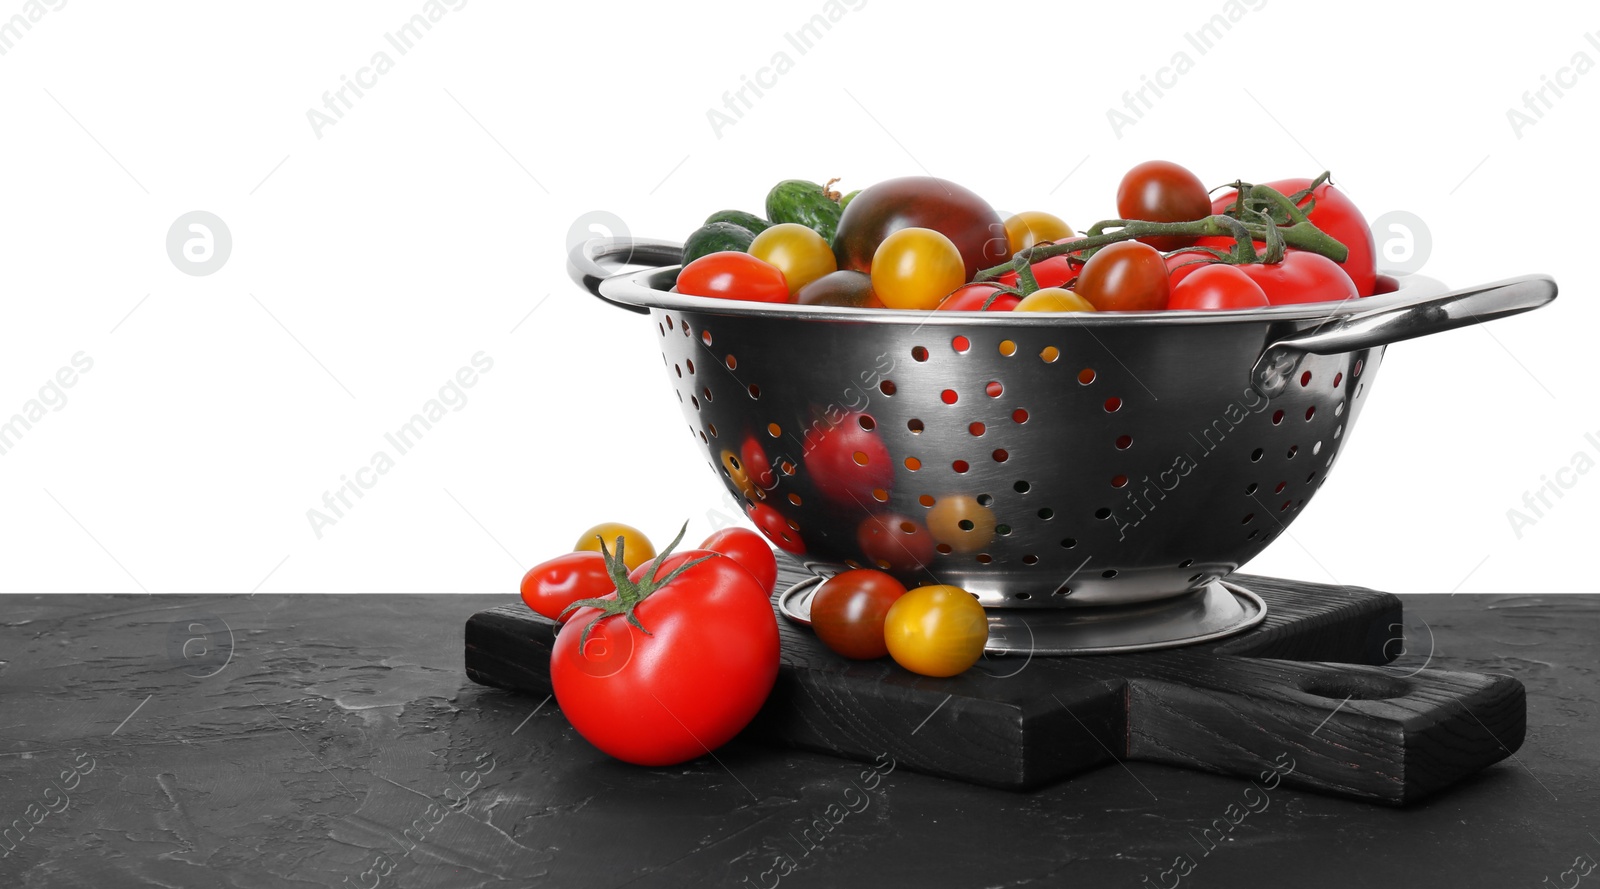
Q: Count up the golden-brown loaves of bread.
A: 0